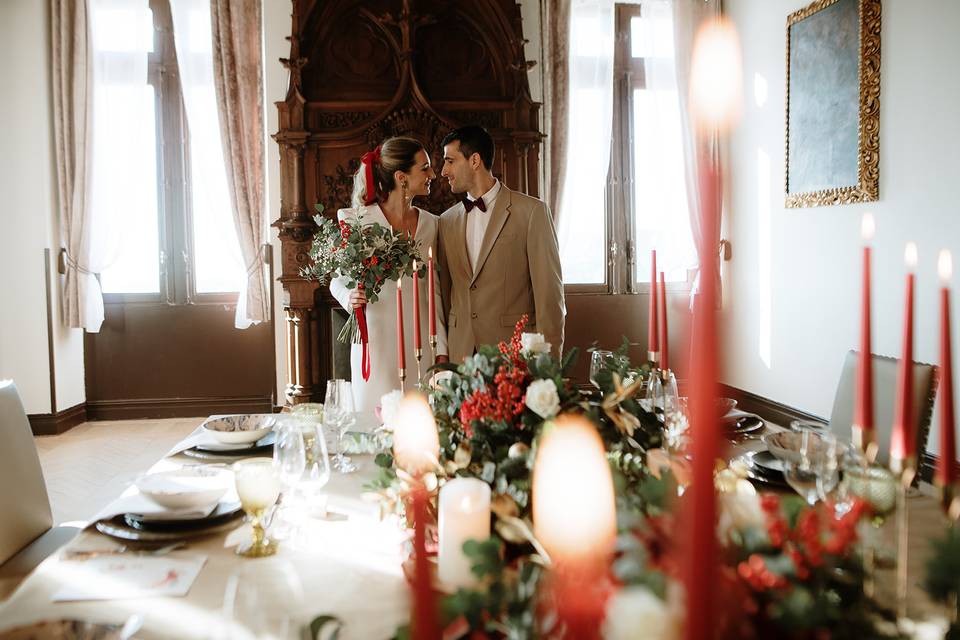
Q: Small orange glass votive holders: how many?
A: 0